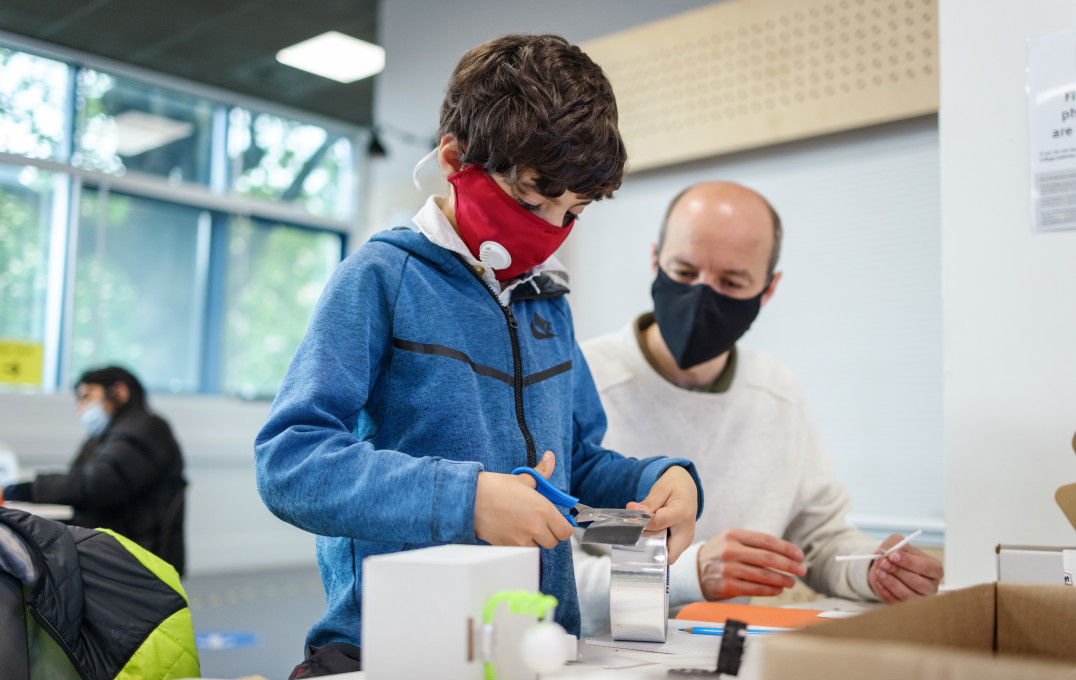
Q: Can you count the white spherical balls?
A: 1